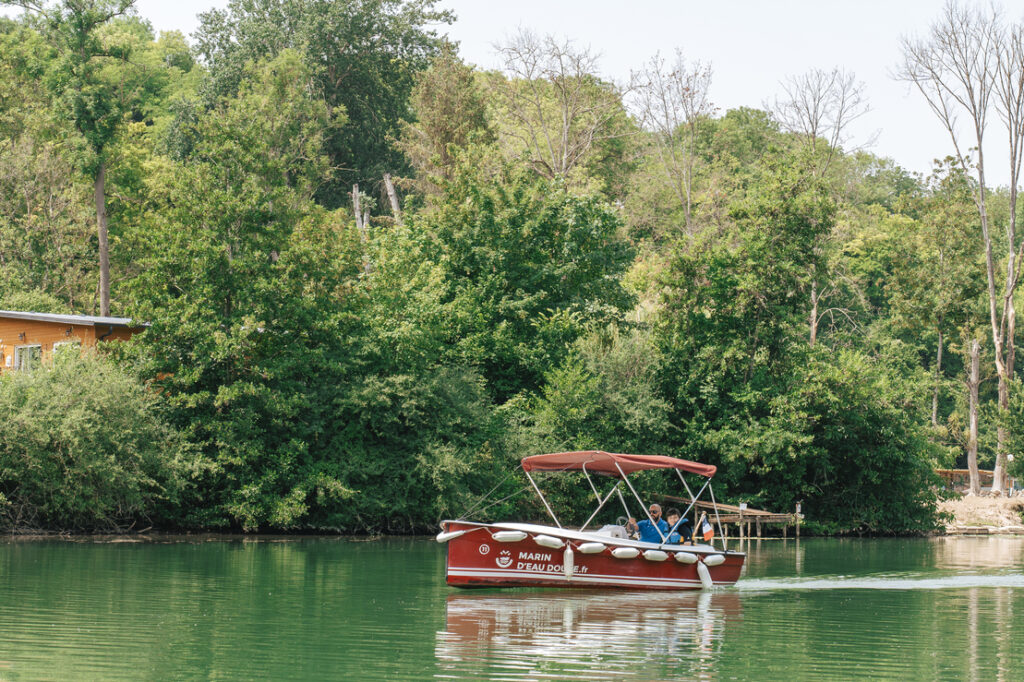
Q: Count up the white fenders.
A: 10